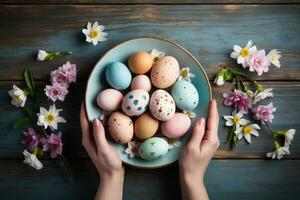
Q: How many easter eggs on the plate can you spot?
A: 12